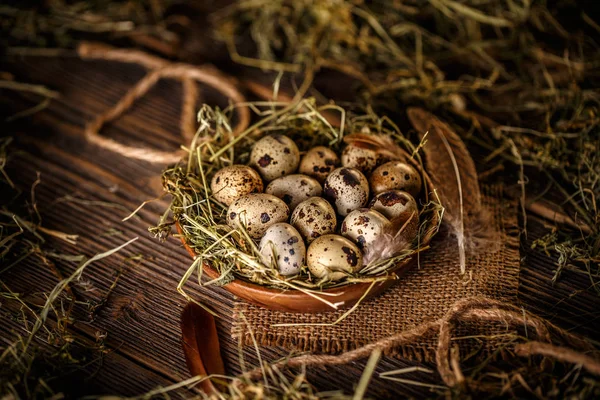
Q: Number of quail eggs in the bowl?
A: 13